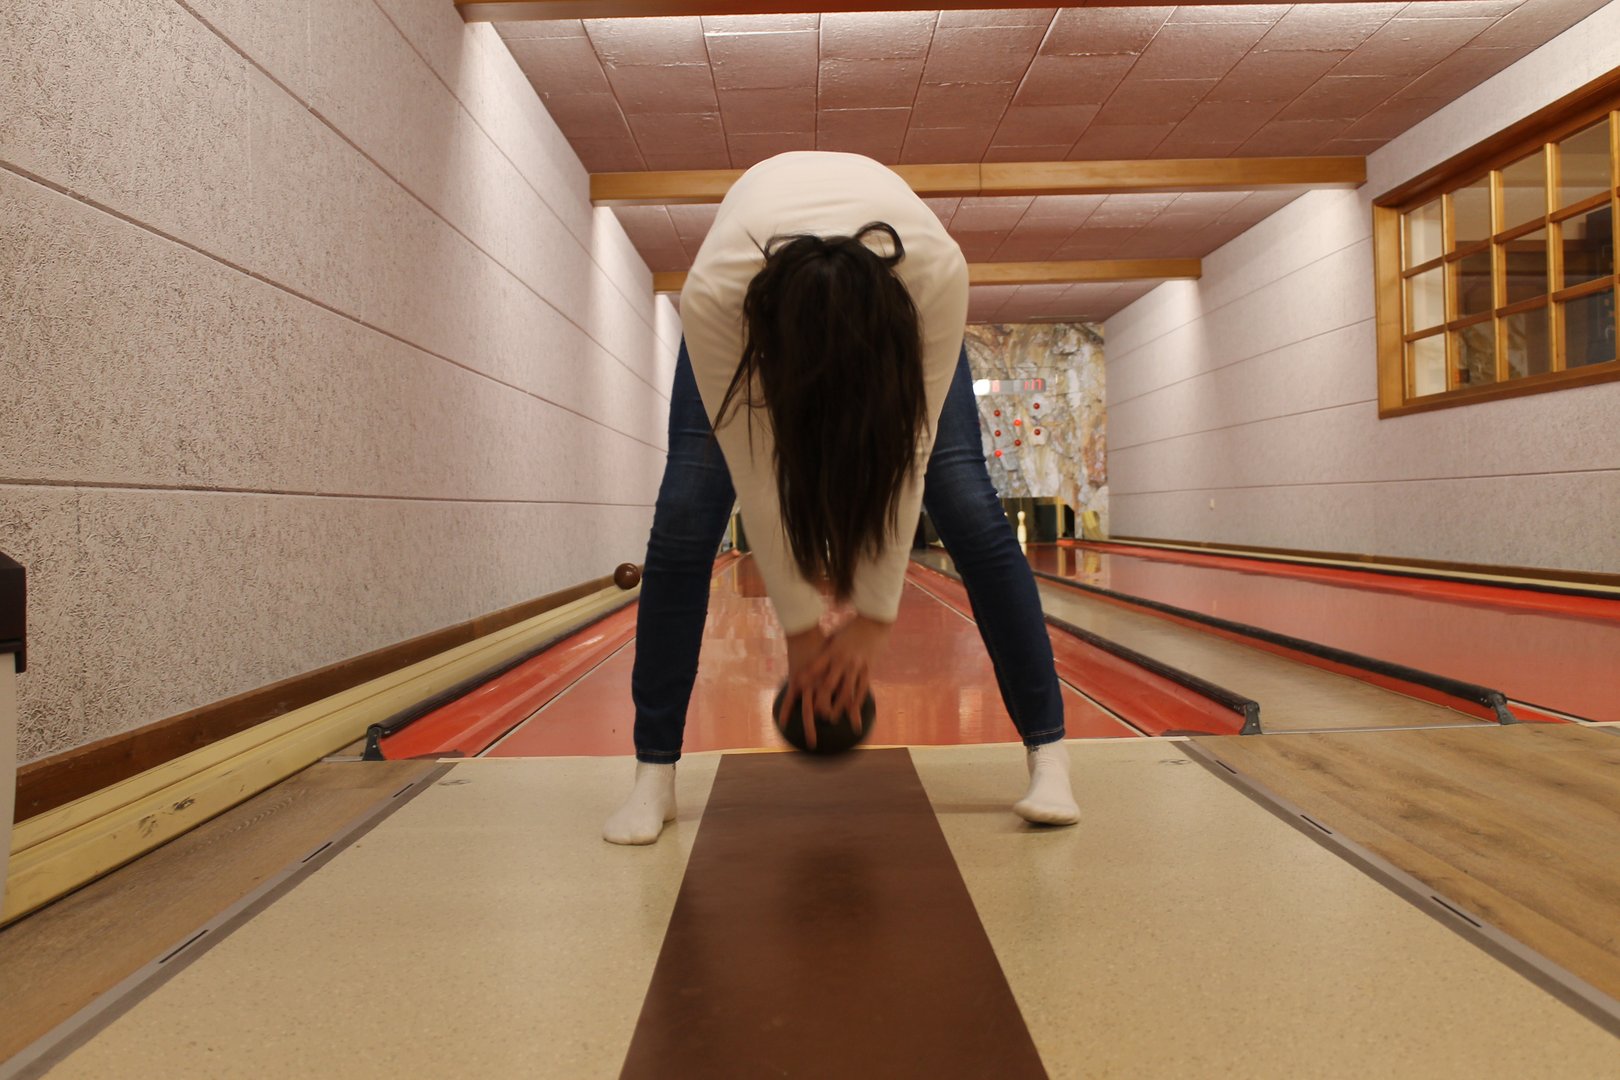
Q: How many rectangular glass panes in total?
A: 12